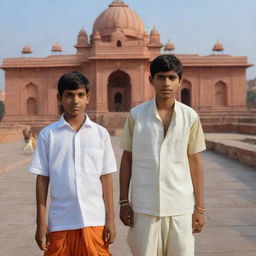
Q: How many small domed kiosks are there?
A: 4